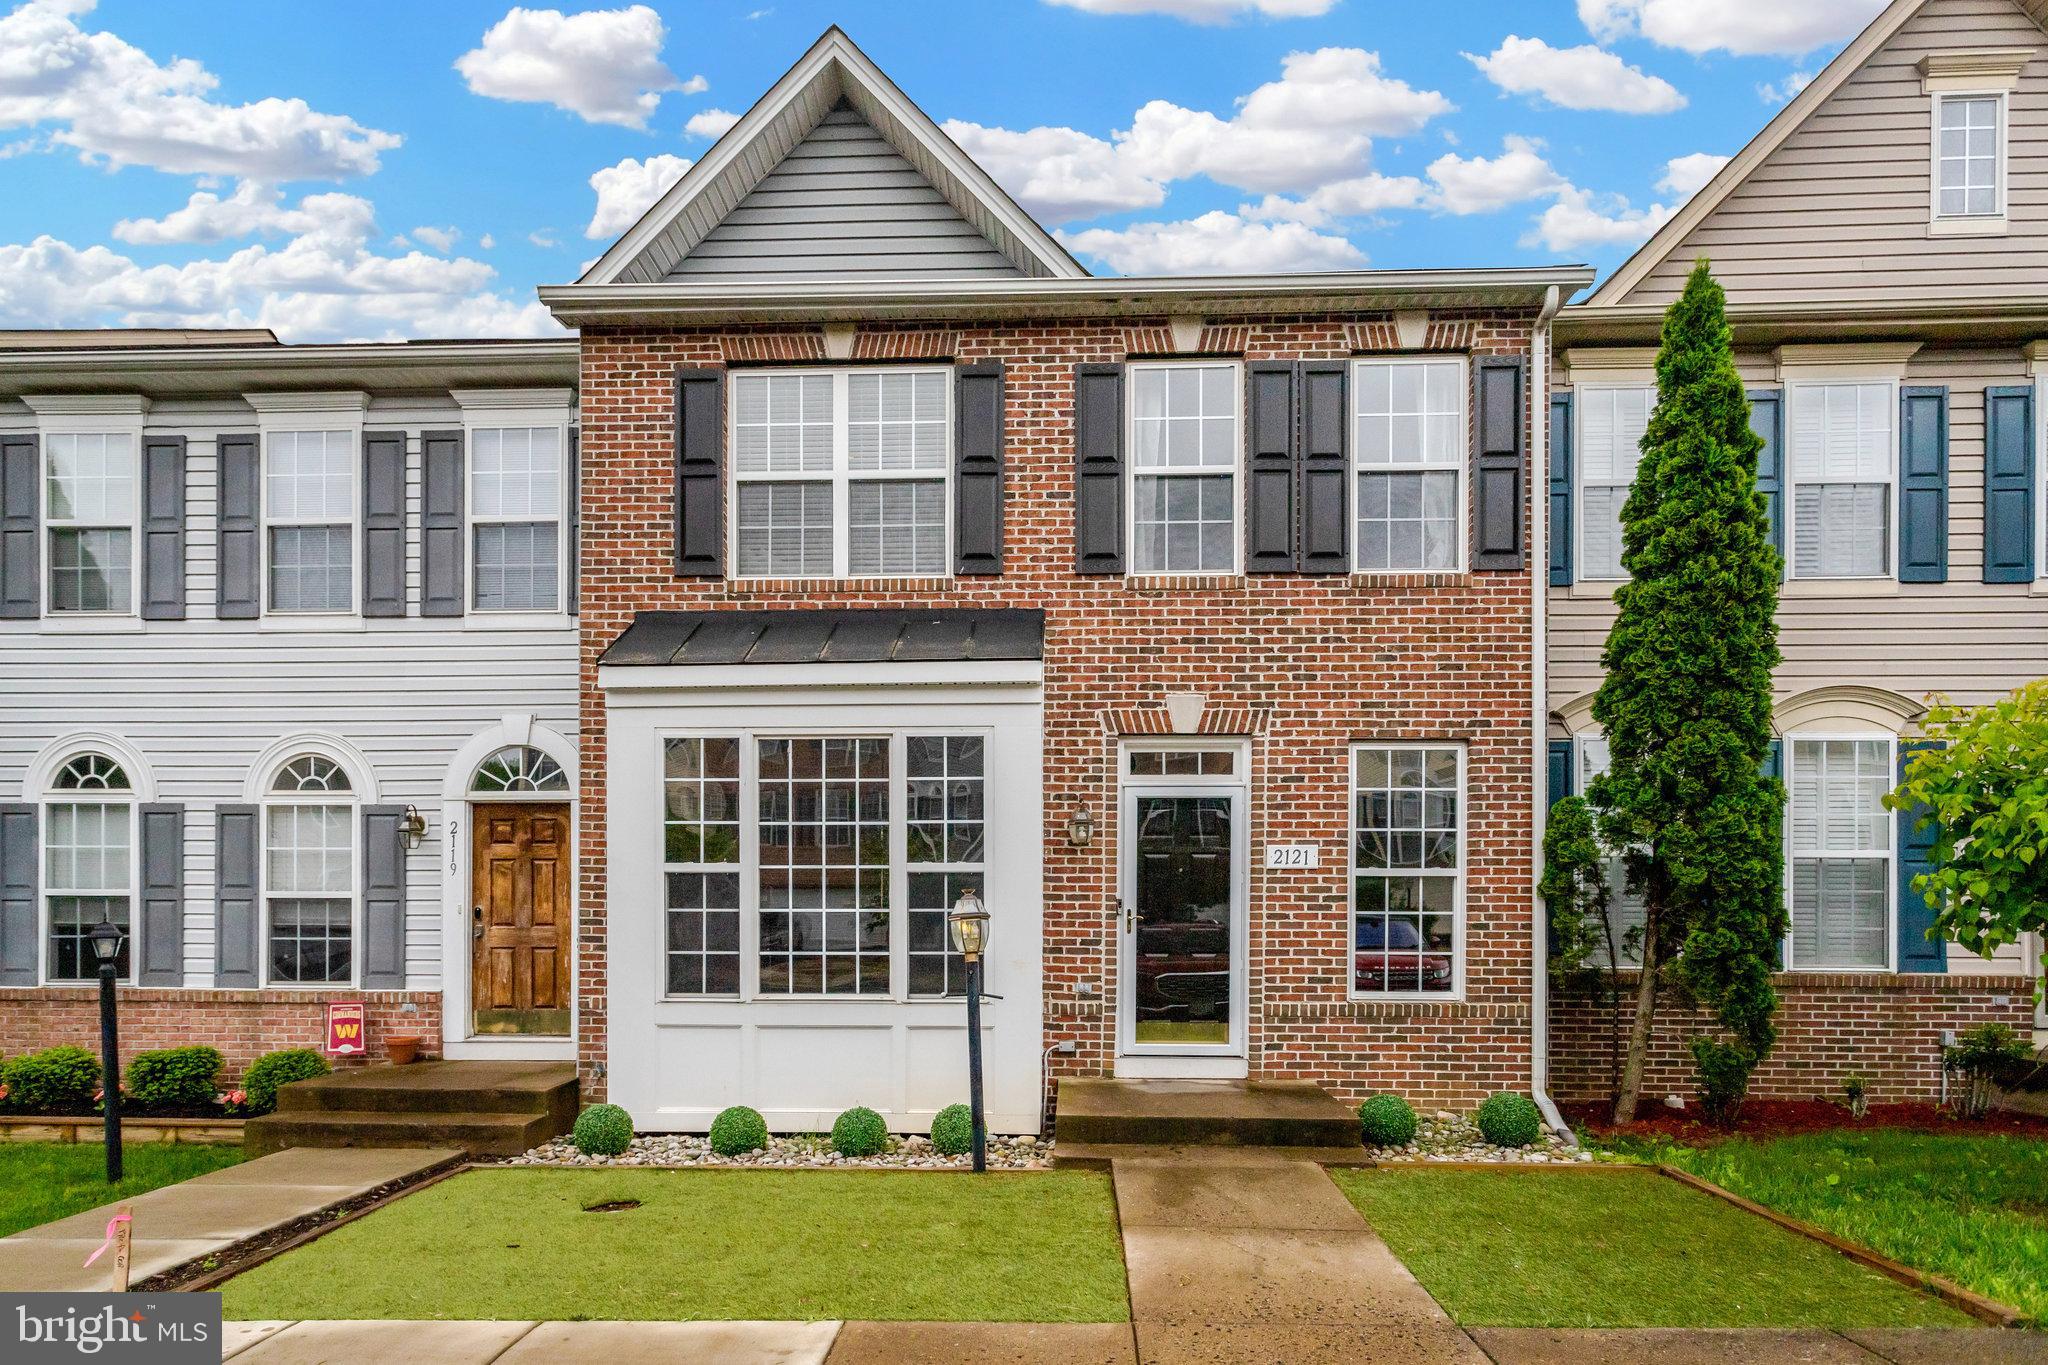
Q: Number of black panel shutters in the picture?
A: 6